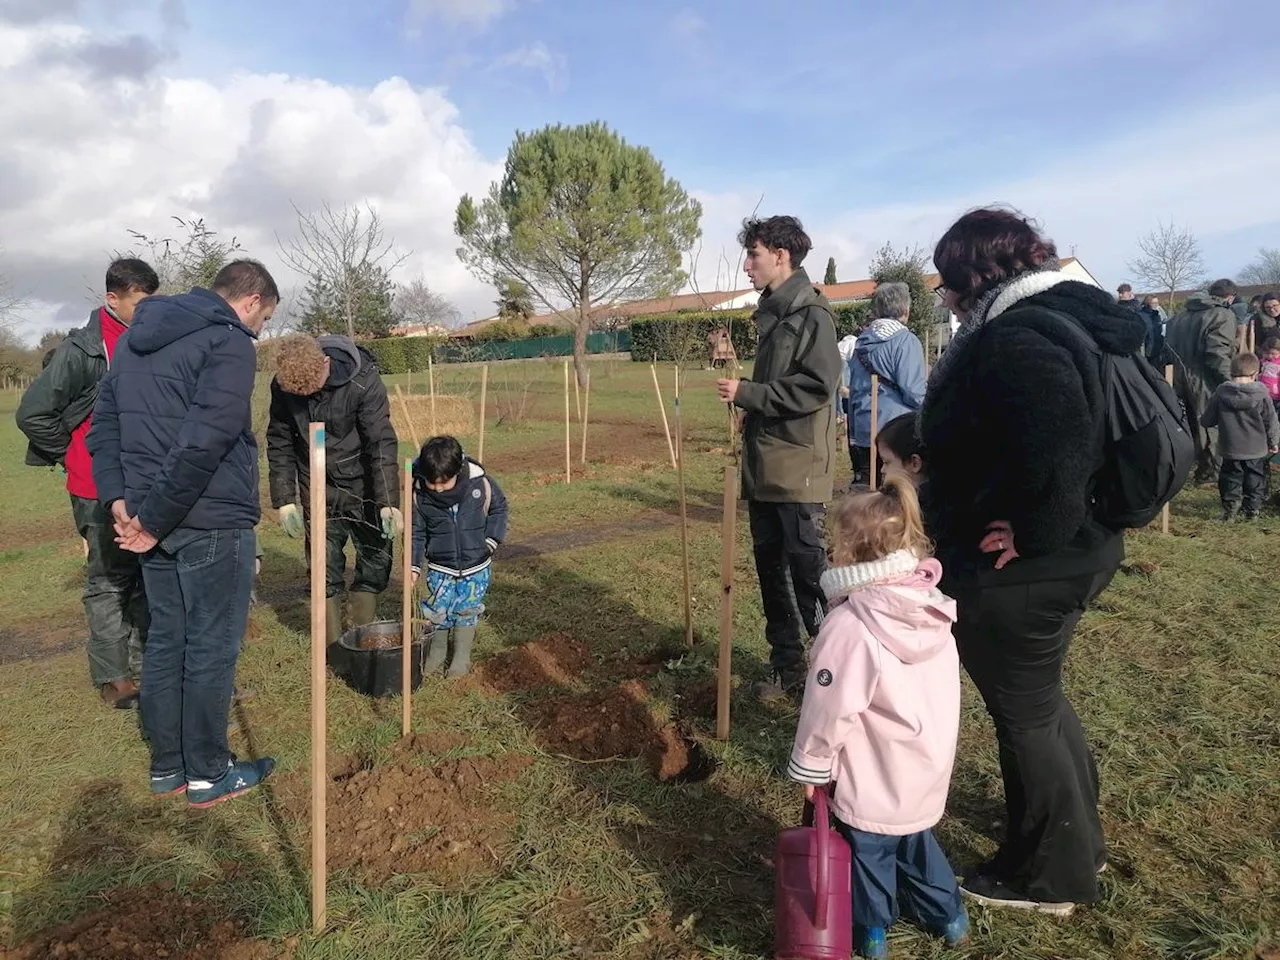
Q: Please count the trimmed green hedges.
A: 2